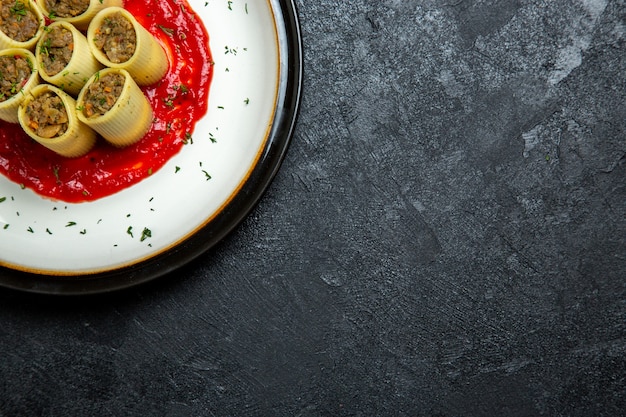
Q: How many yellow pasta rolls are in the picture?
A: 7